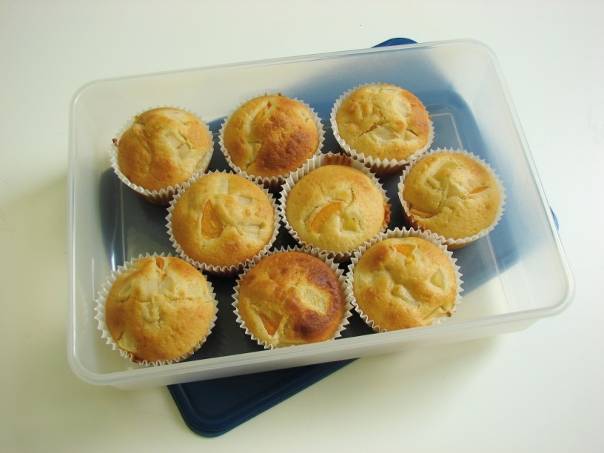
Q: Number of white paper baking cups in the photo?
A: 9